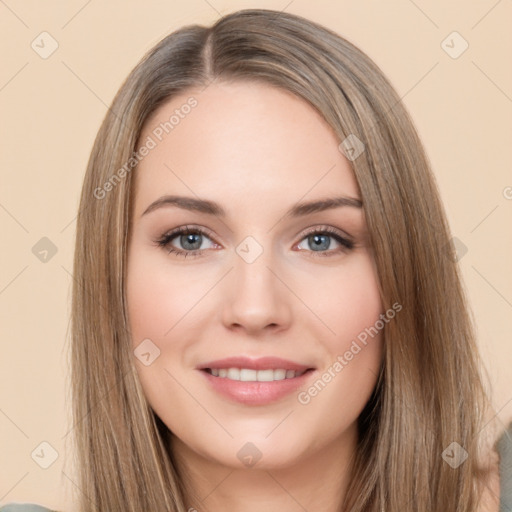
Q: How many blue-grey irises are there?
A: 2